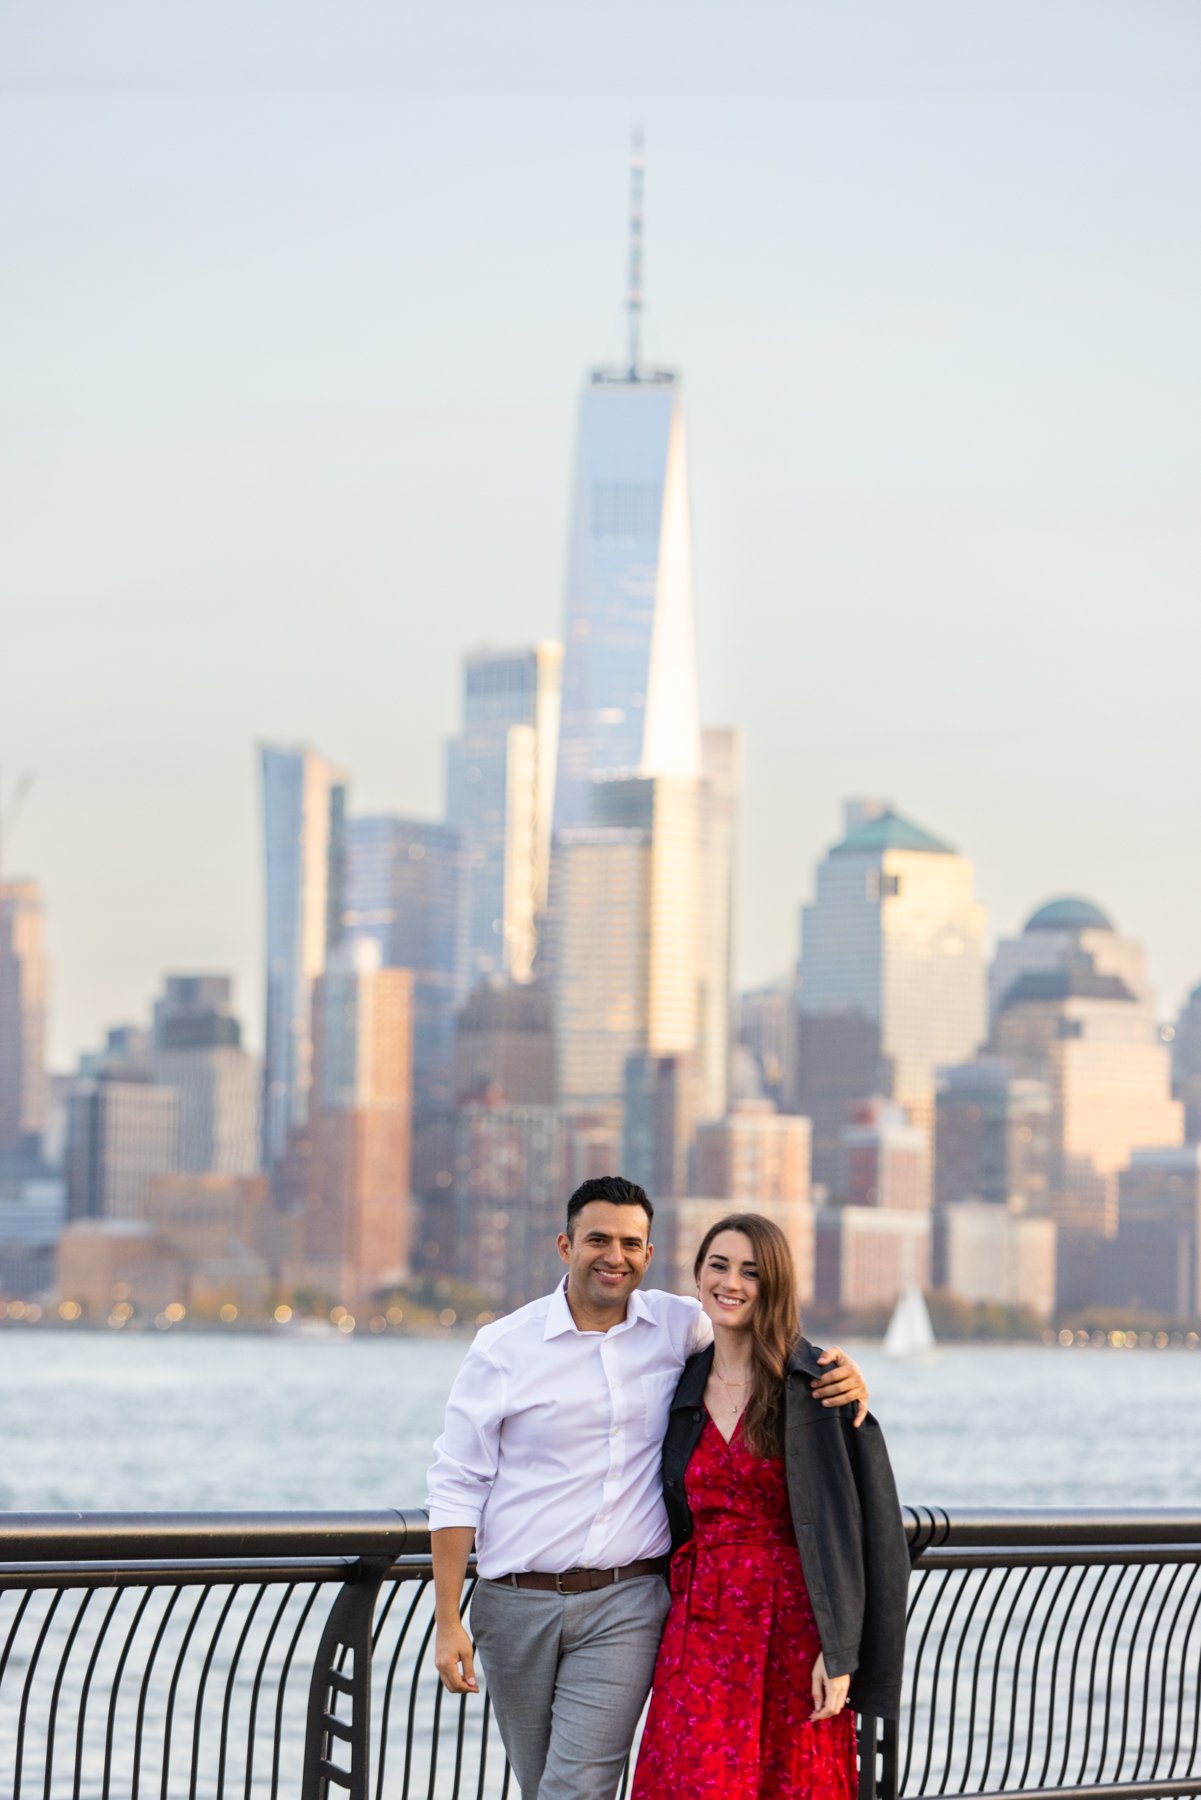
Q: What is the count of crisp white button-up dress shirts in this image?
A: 1